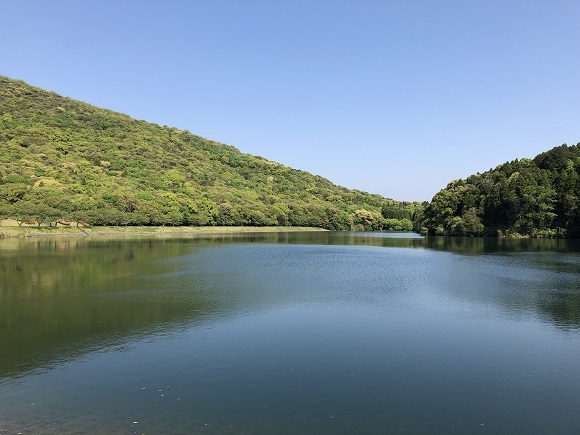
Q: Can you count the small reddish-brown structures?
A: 3